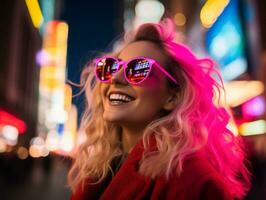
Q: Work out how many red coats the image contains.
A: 1